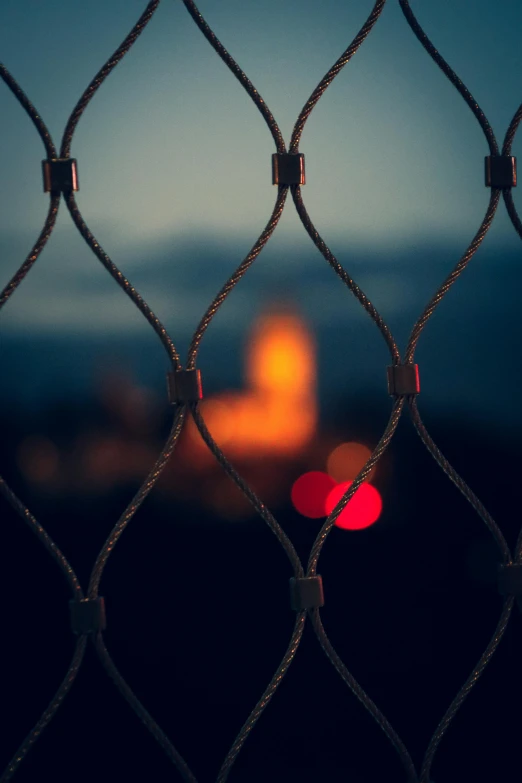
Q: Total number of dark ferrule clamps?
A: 8